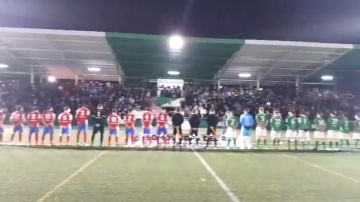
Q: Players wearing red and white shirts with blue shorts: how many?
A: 10